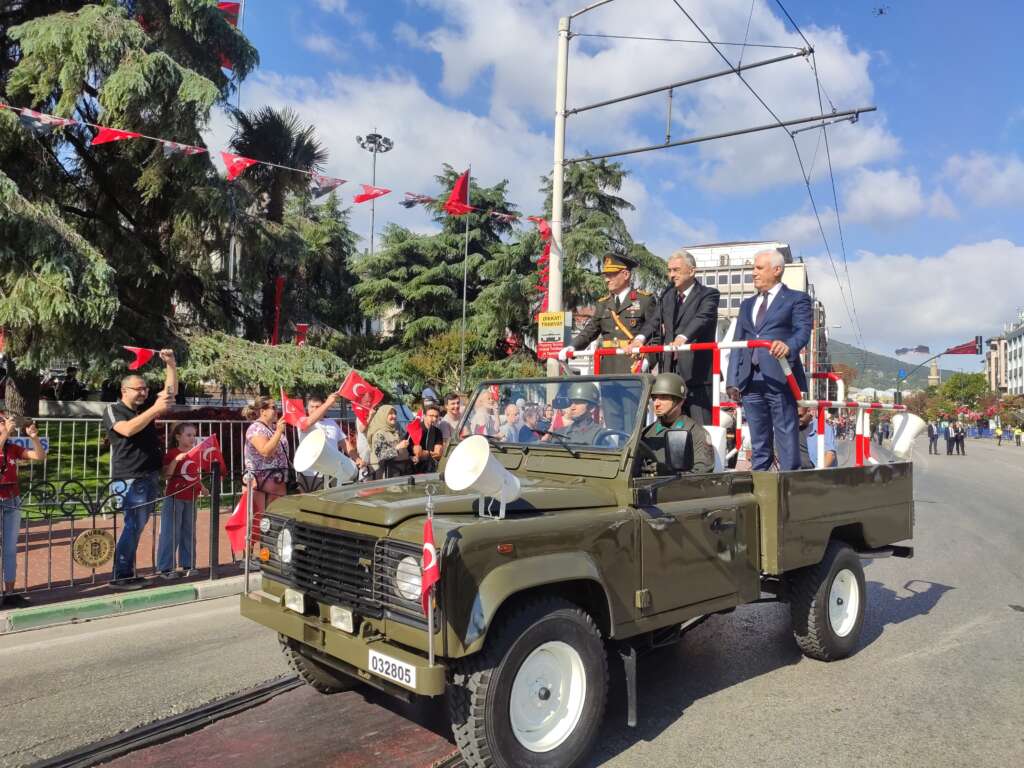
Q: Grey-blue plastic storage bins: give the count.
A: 0